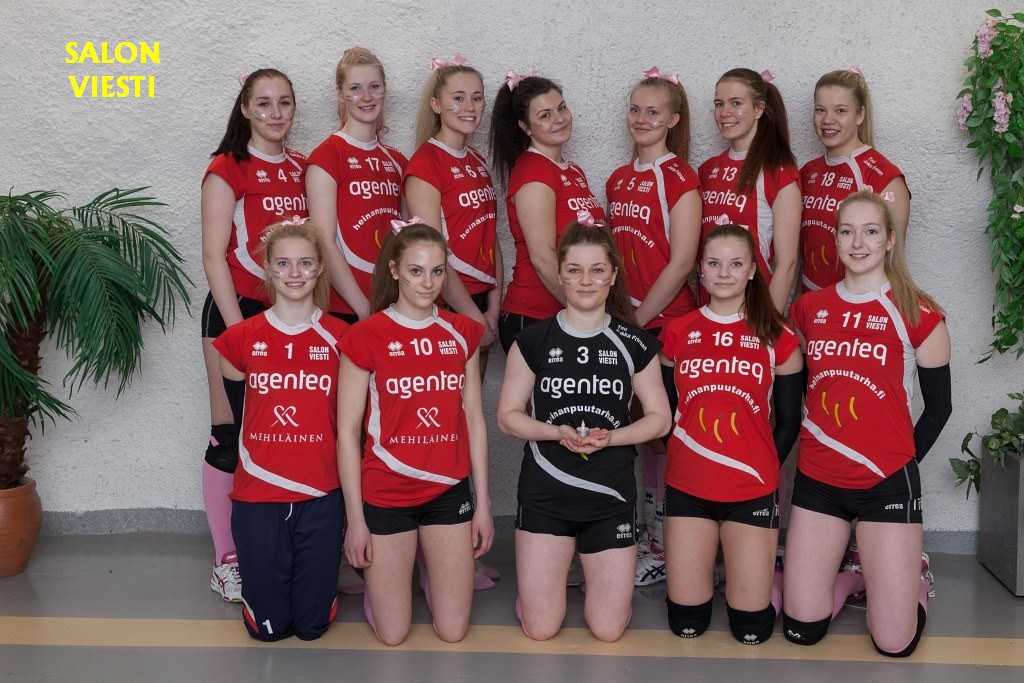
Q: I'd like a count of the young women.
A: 12